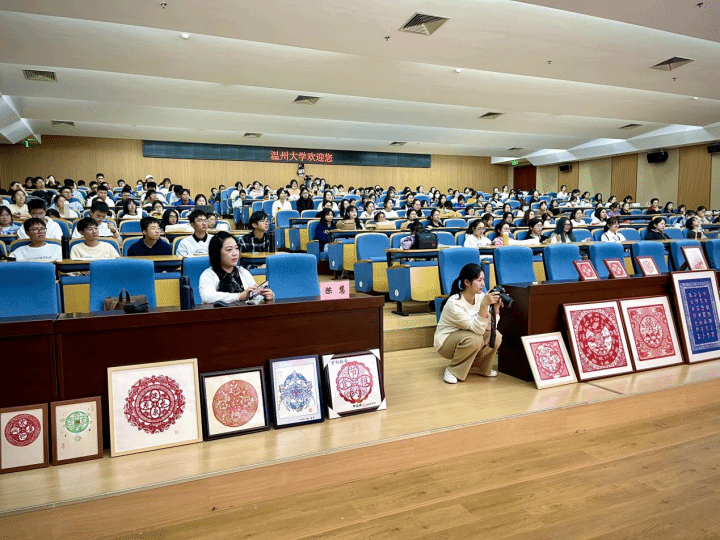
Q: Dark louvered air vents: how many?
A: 10